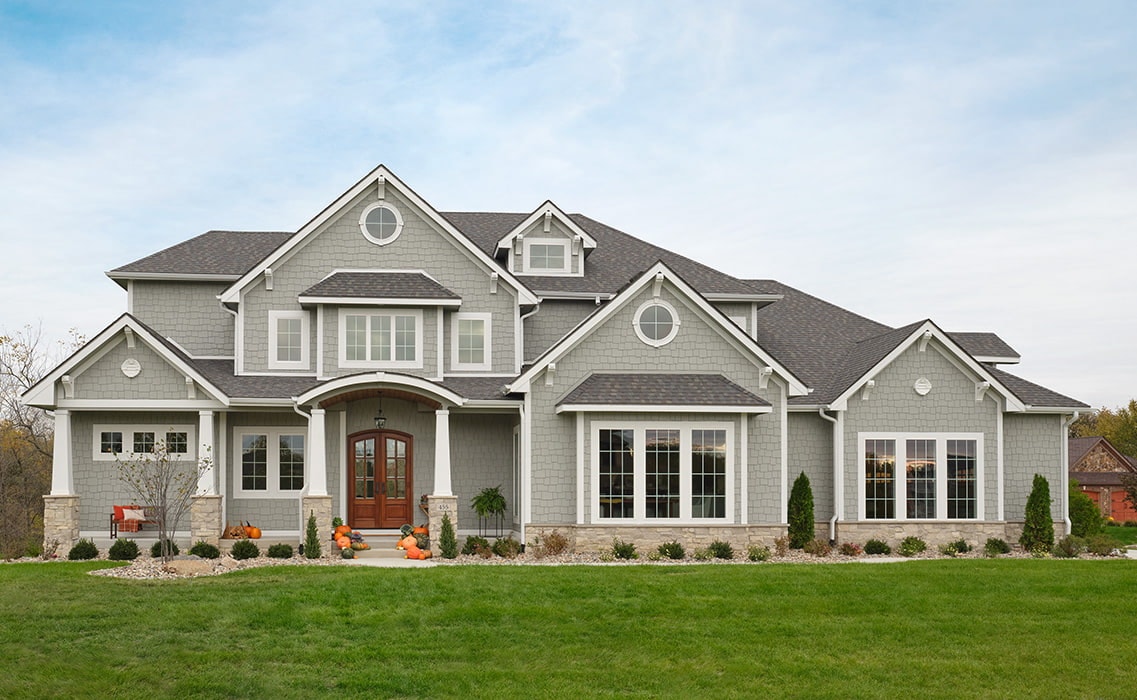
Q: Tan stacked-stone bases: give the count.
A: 4